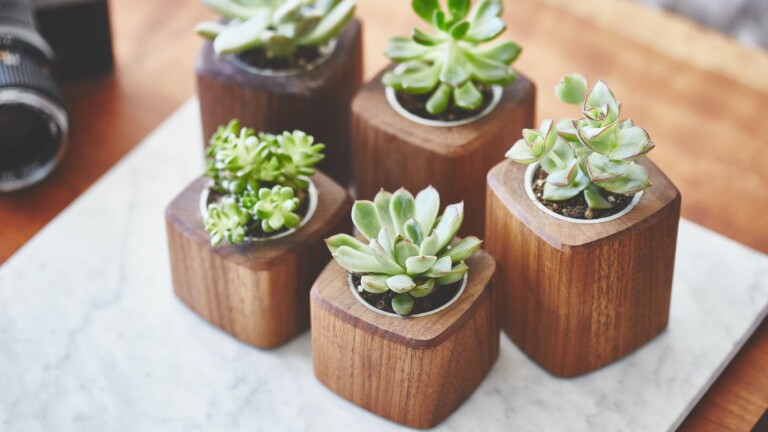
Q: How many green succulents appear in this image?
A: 5